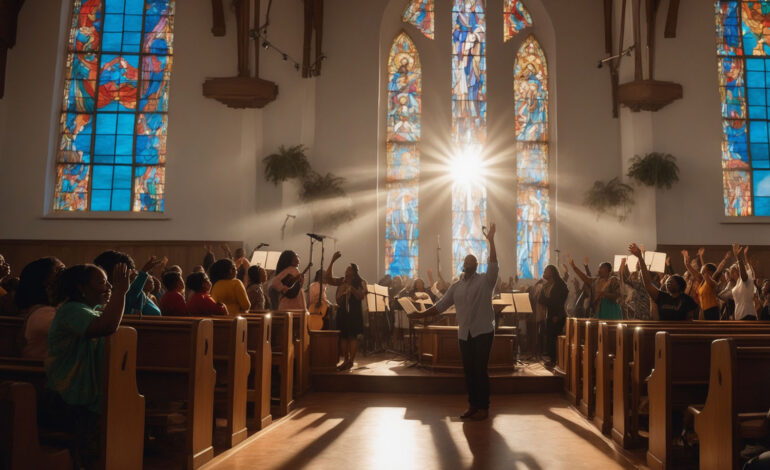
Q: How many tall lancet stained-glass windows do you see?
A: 3